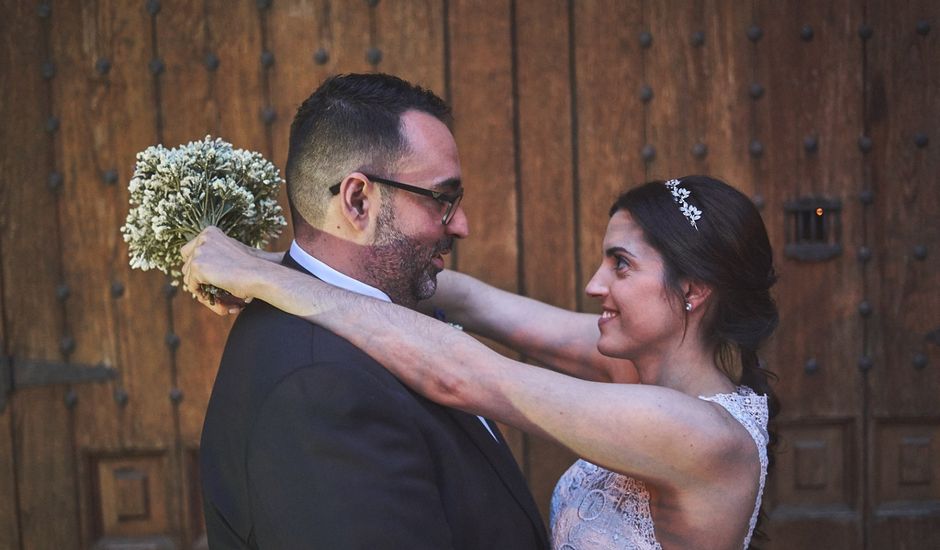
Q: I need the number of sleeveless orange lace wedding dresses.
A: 0